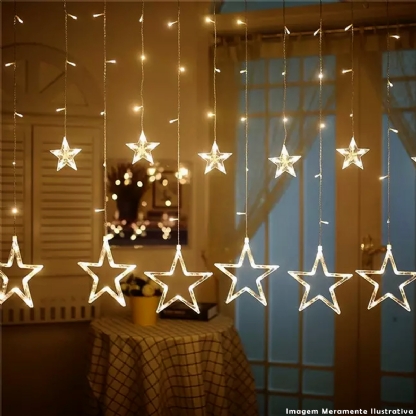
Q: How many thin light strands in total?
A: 11